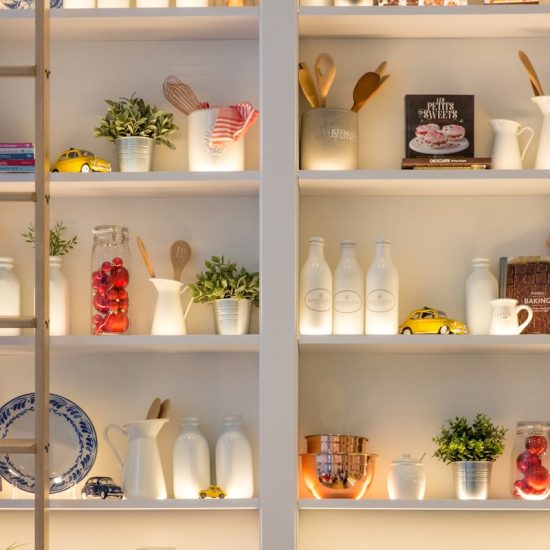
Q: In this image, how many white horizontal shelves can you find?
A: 8